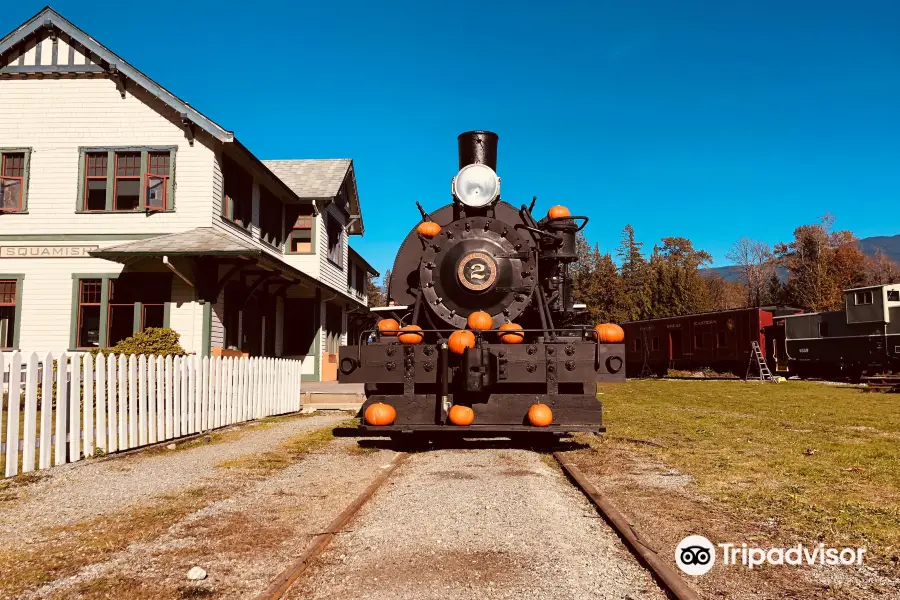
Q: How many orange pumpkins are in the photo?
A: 11